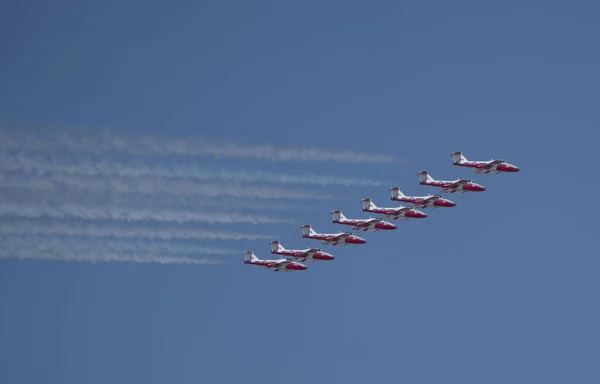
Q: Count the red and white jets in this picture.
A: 8